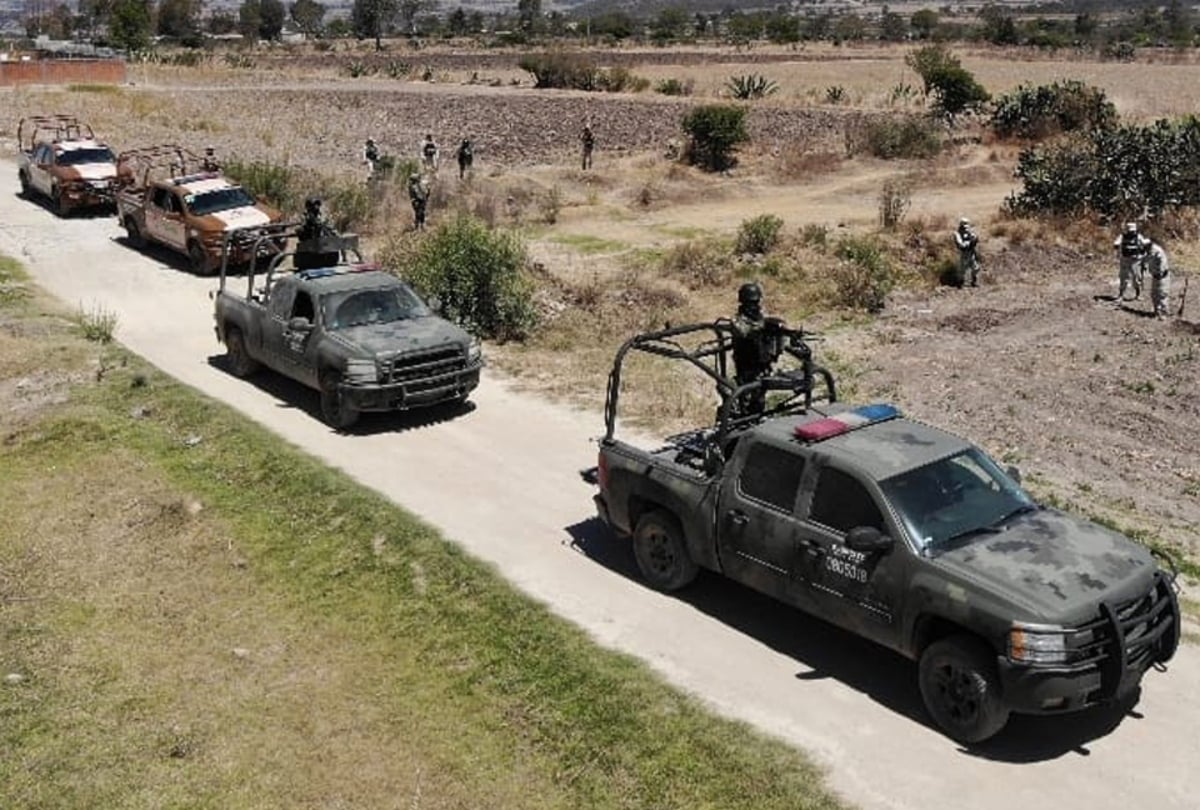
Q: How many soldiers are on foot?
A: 8